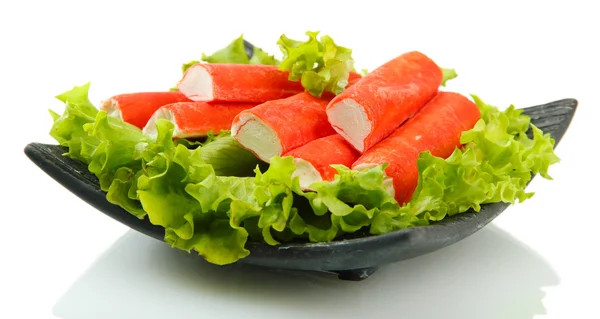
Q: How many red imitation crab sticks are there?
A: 7